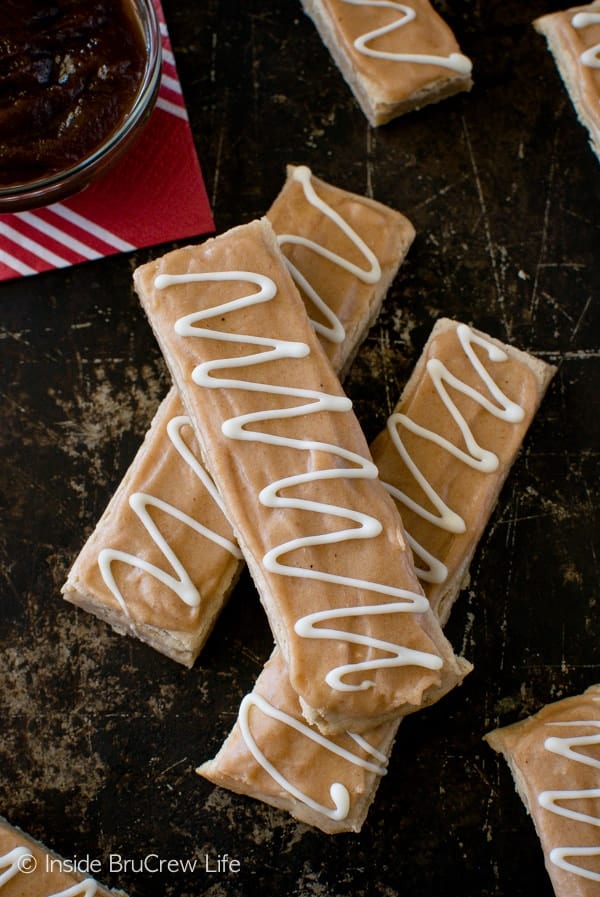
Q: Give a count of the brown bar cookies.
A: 7